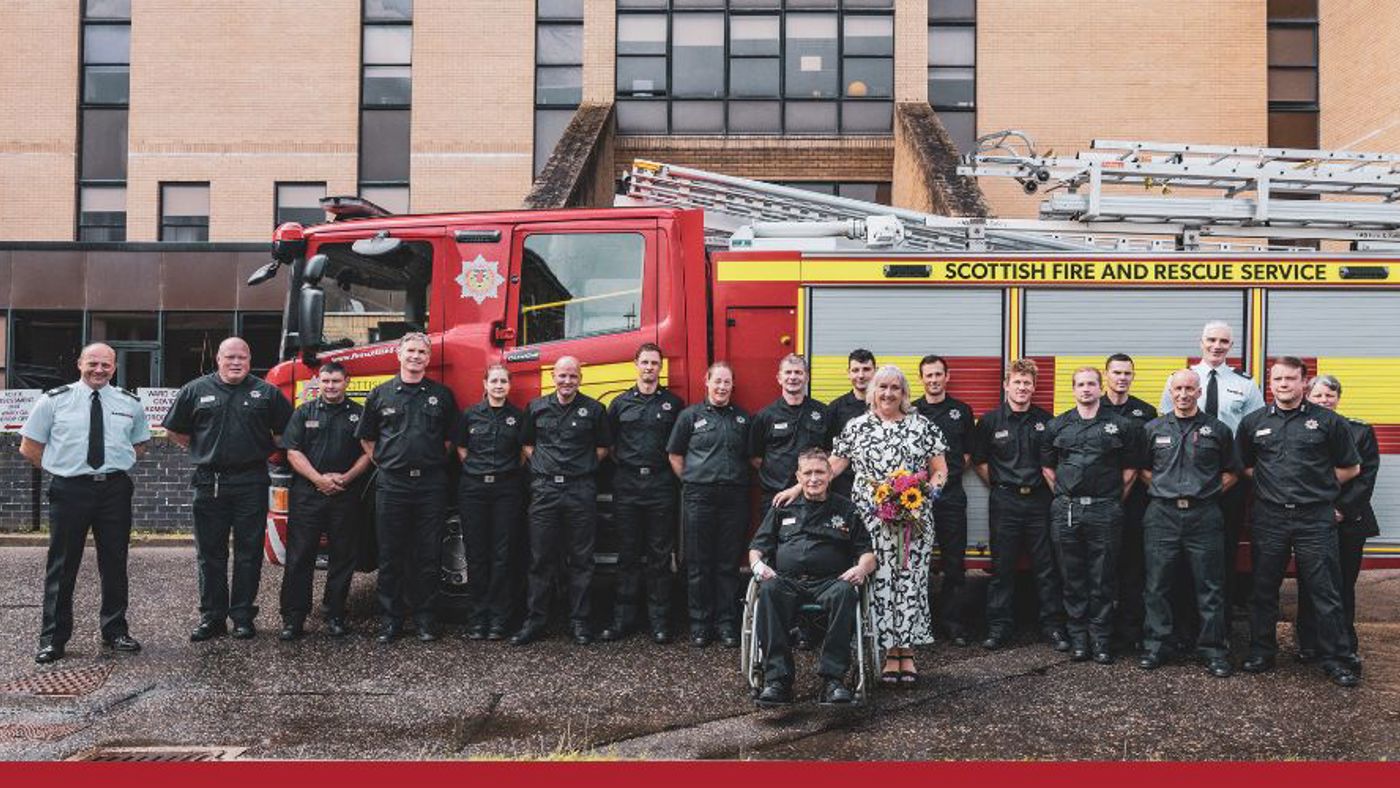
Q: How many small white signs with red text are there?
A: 2